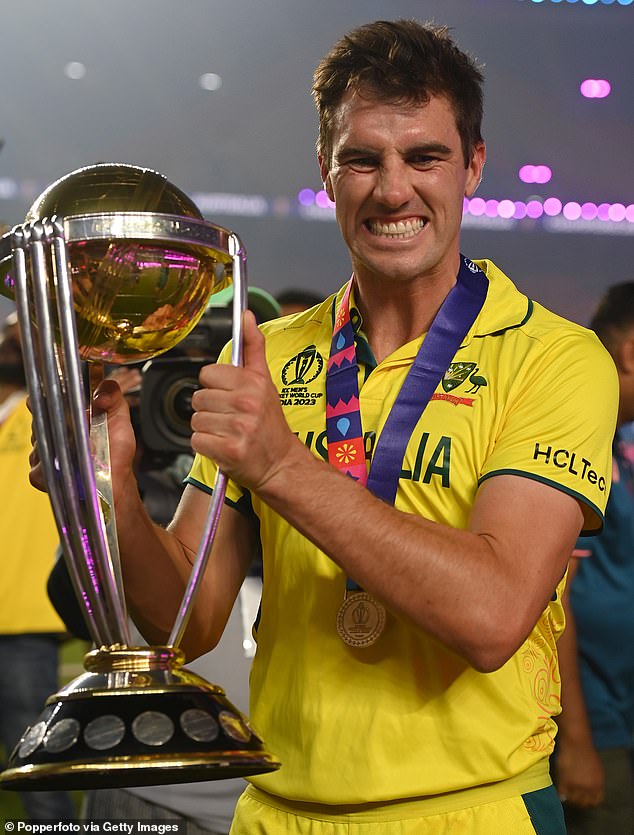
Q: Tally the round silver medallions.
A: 6